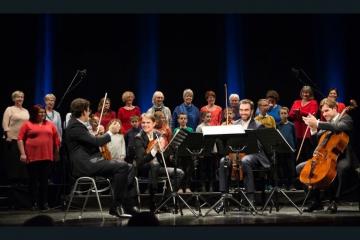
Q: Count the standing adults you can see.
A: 12